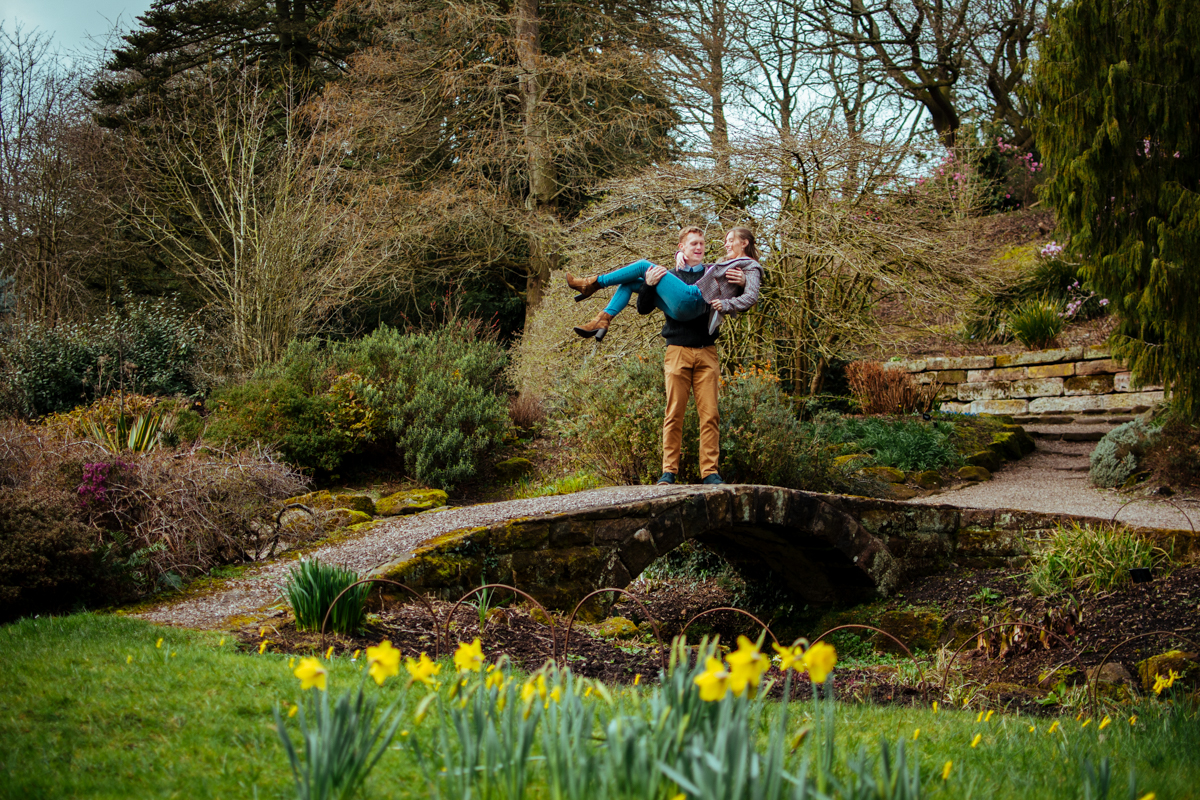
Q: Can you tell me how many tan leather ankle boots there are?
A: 2